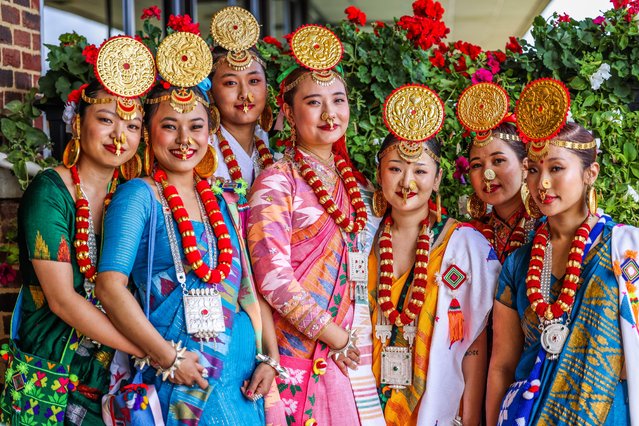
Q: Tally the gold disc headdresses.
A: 7